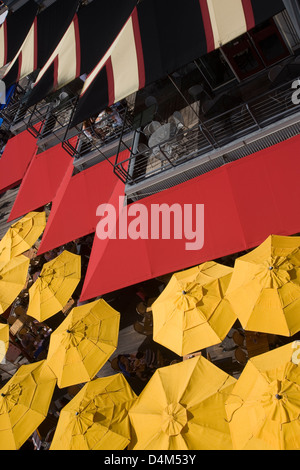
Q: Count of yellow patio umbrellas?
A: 11